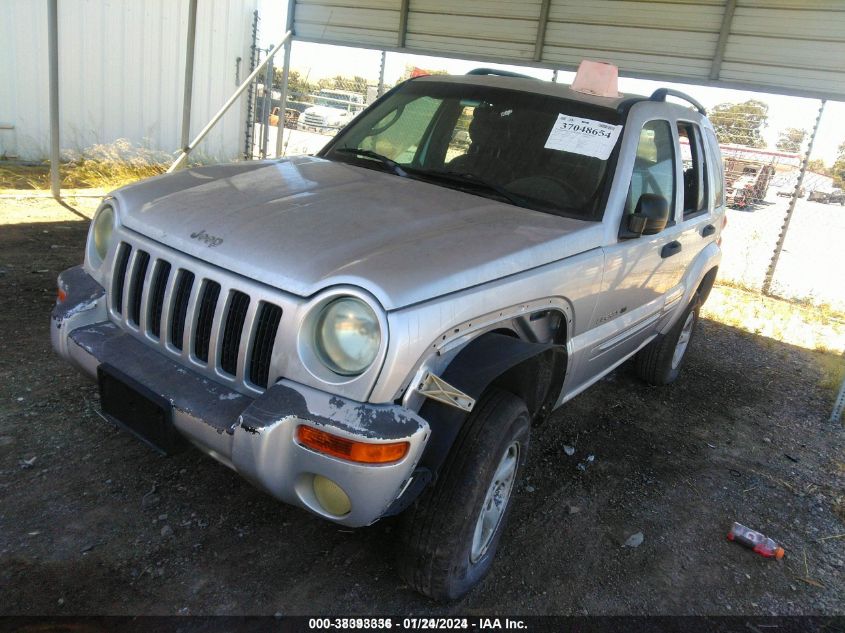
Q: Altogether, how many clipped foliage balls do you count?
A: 0